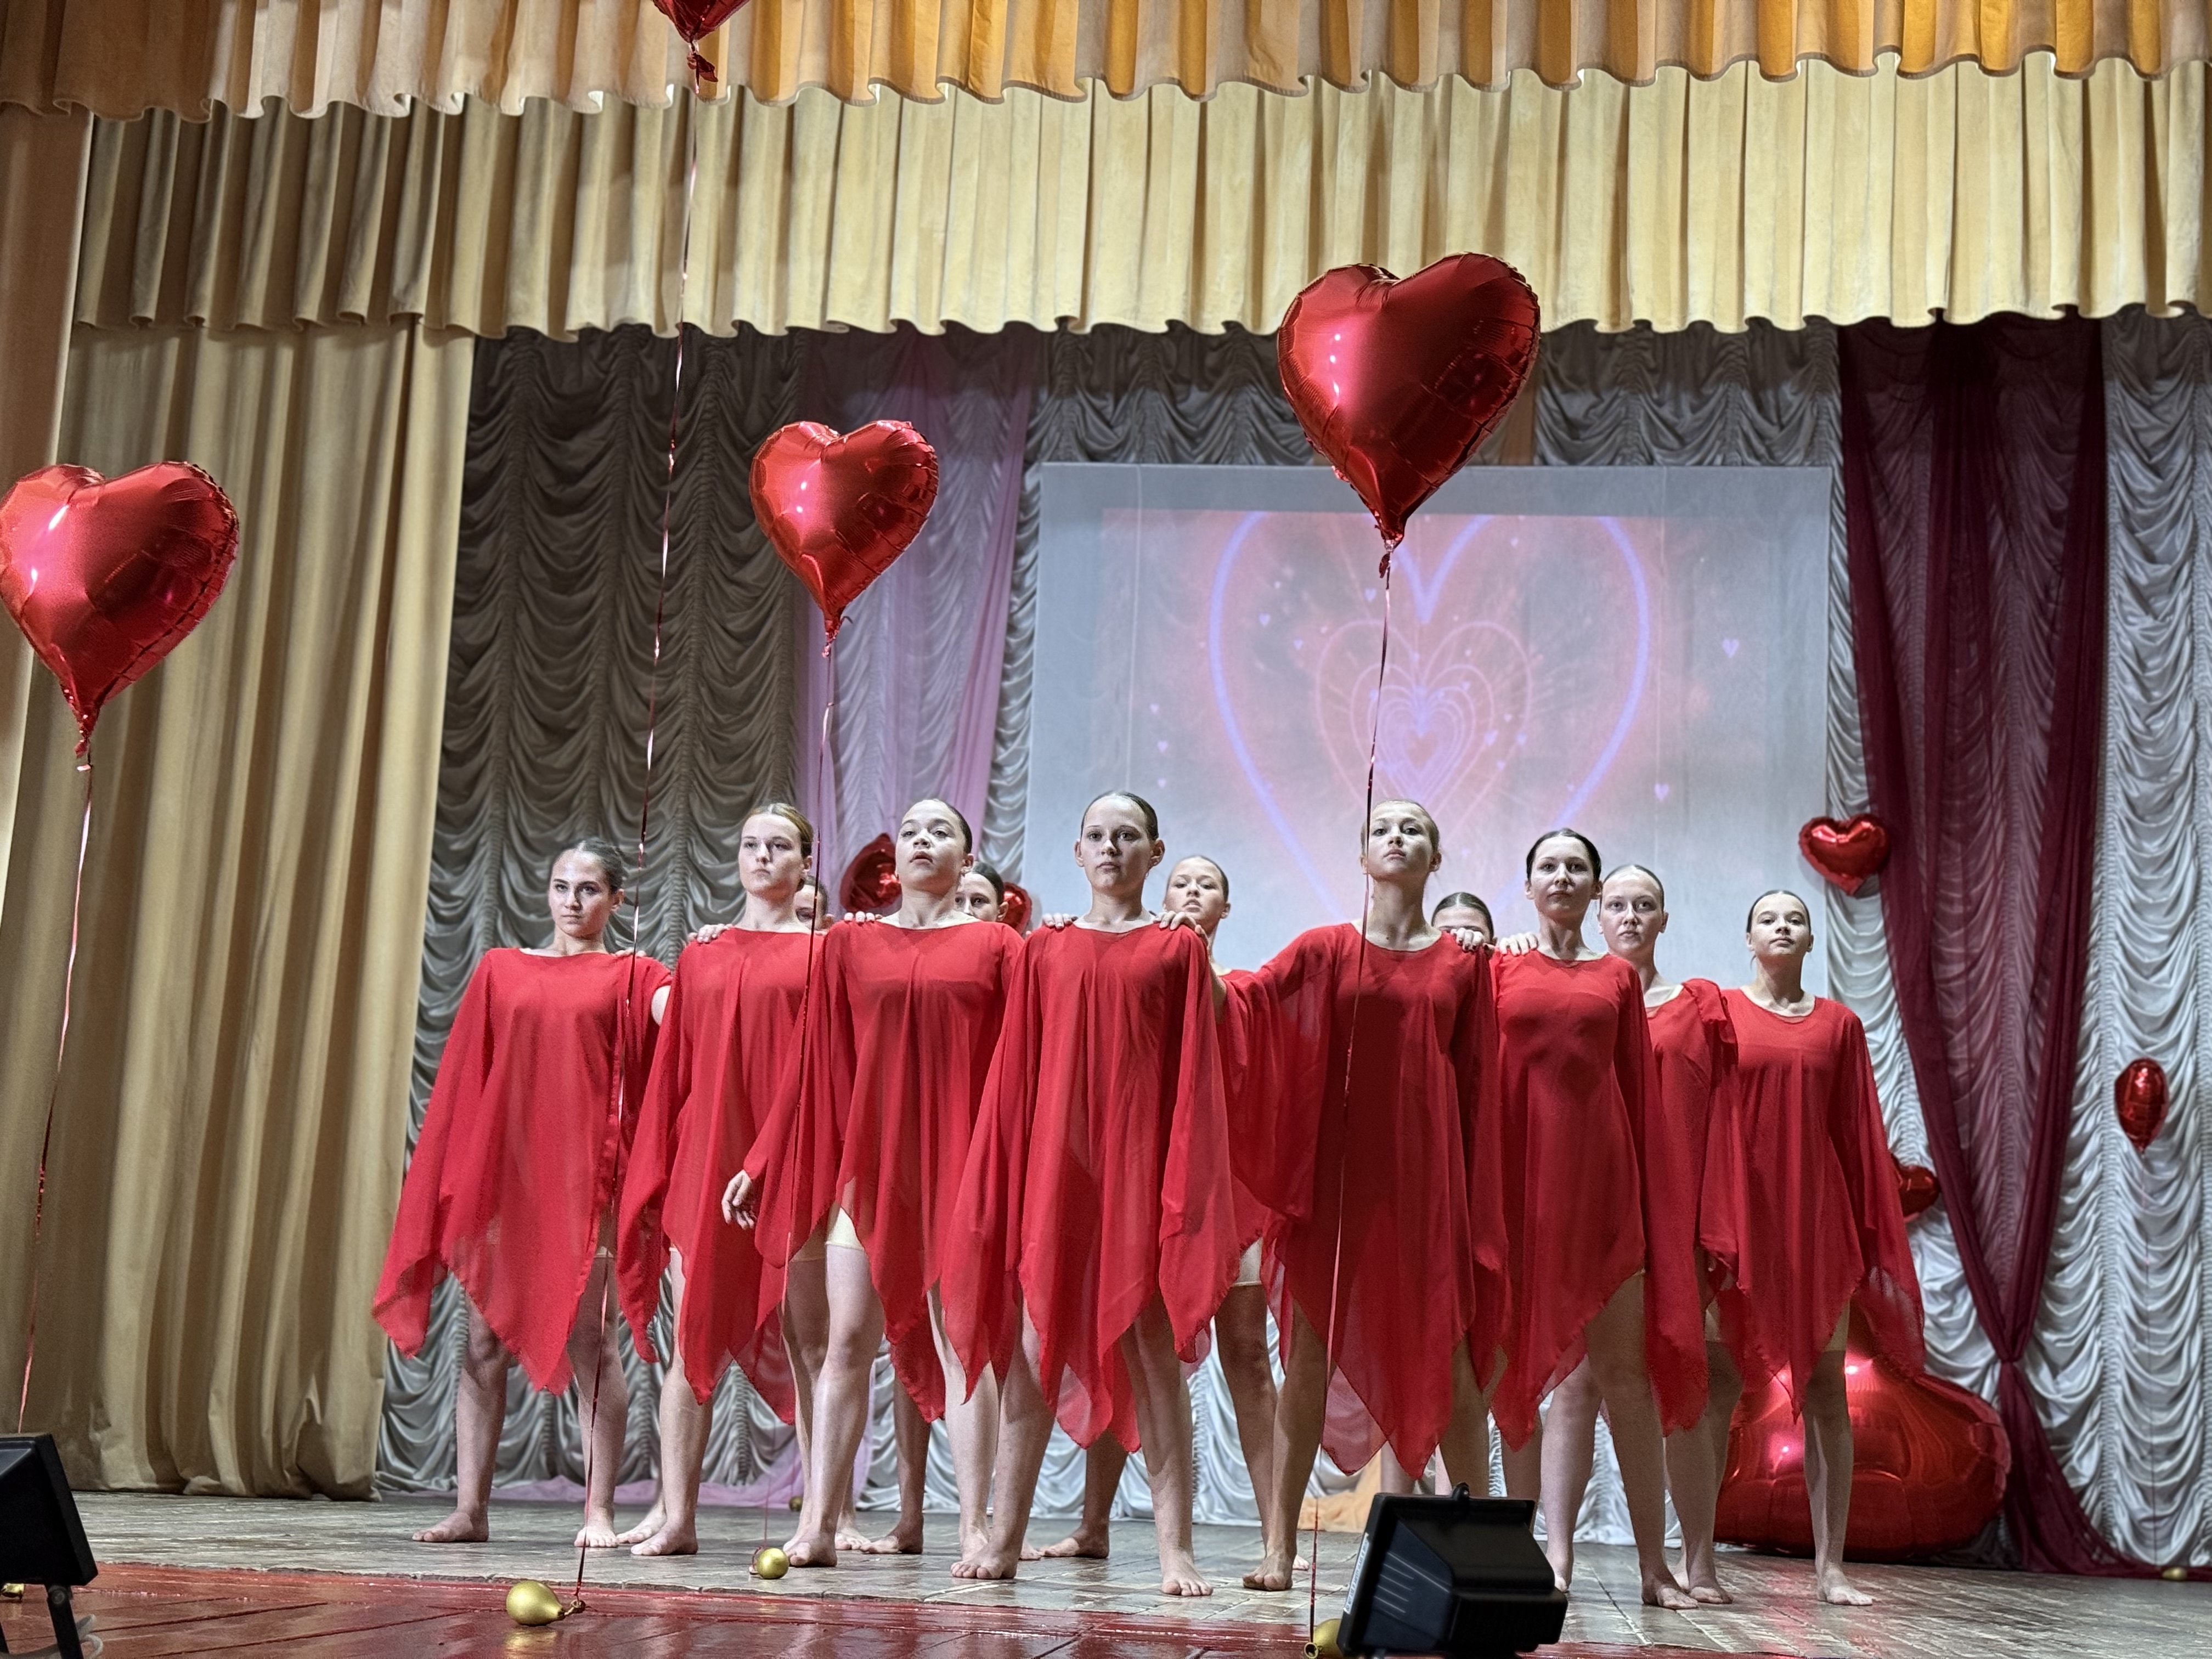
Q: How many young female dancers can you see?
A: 12